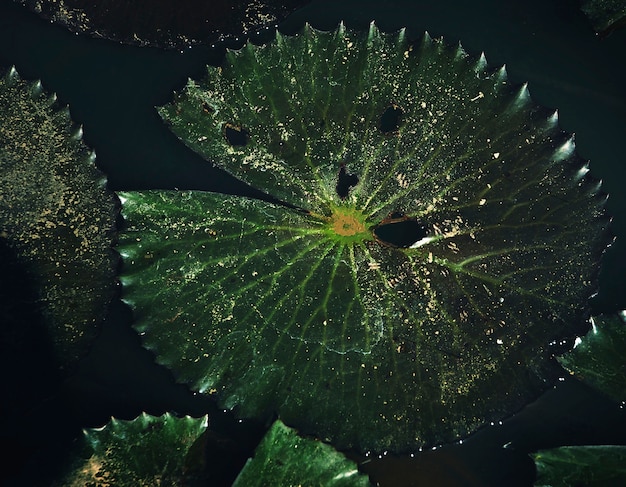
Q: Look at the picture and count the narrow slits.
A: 1